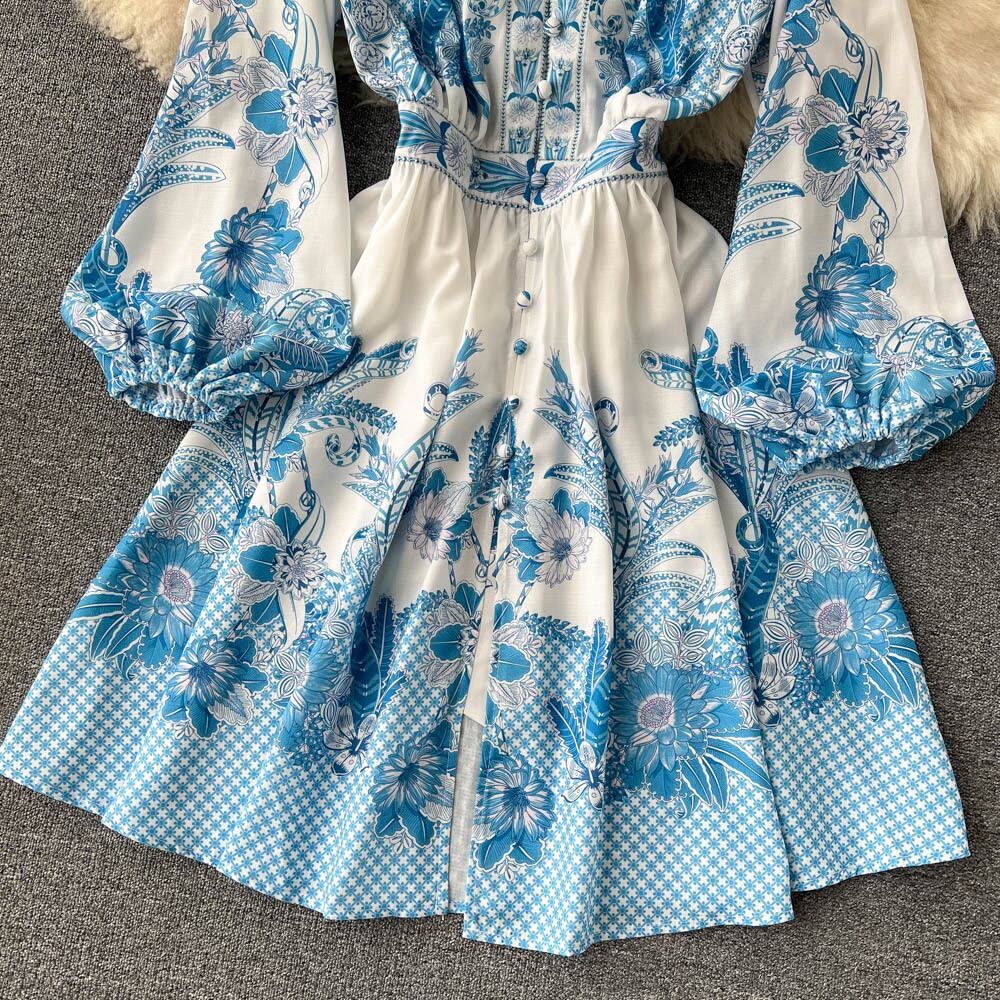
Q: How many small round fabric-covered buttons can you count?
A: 9